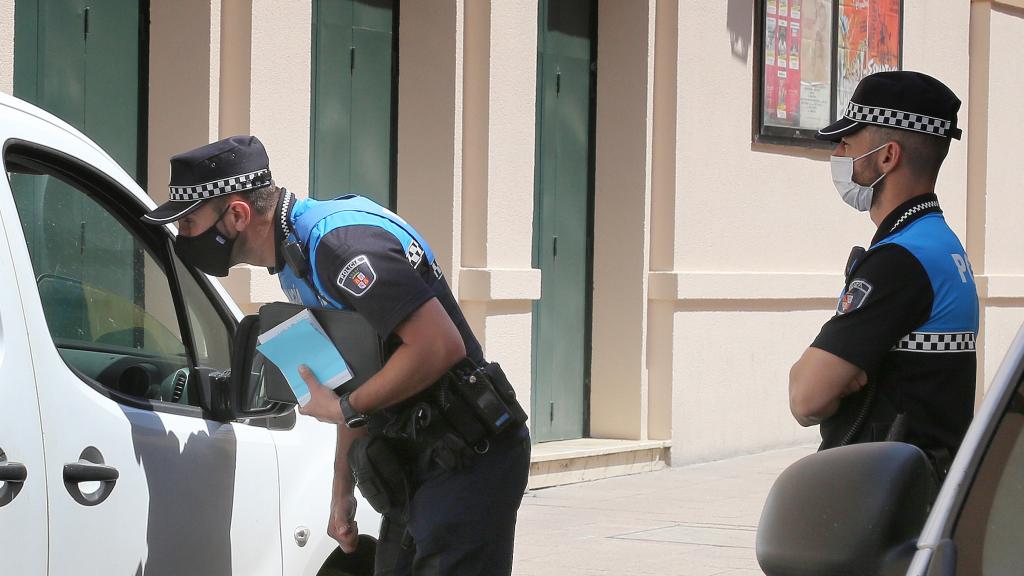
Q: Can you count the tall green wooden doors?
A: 3